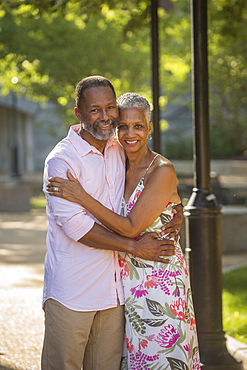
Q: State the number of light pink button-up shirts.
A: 1